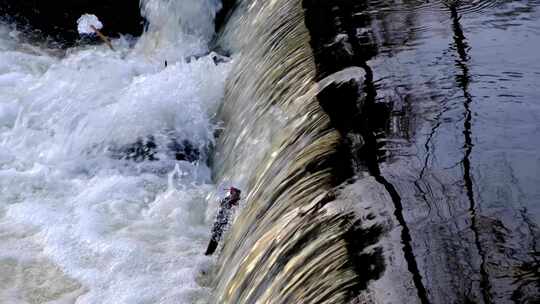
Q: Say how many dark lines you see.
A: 2